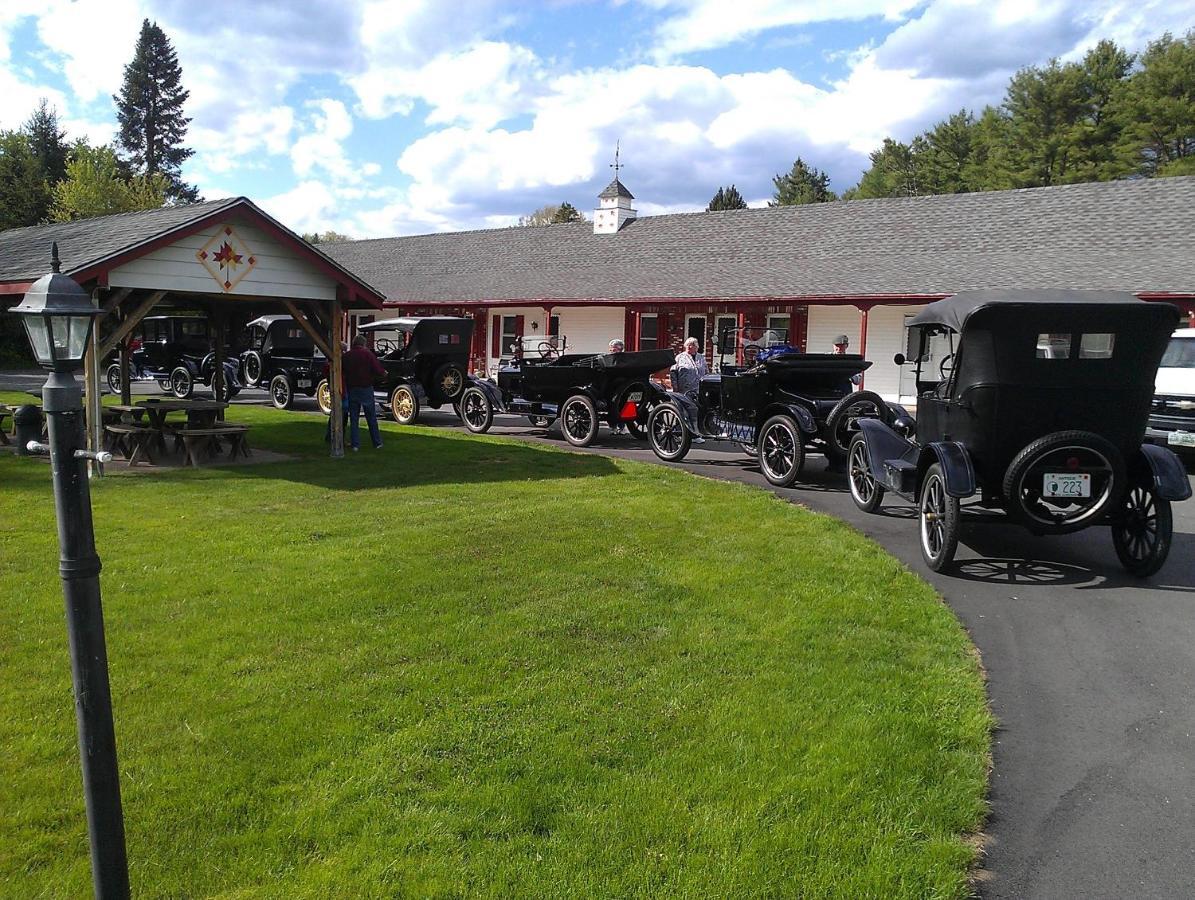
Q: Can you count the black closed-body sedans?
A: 1